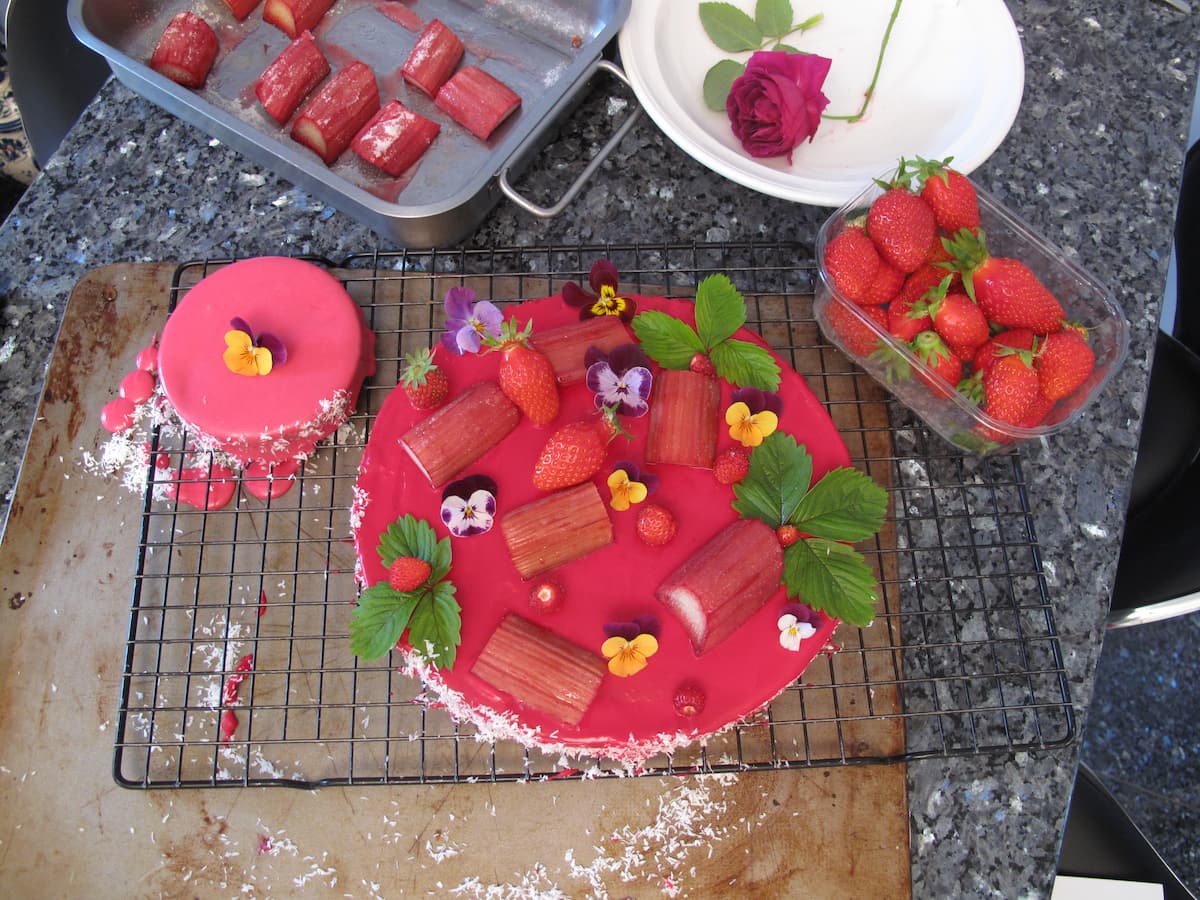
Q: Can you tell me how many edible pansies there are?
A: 9